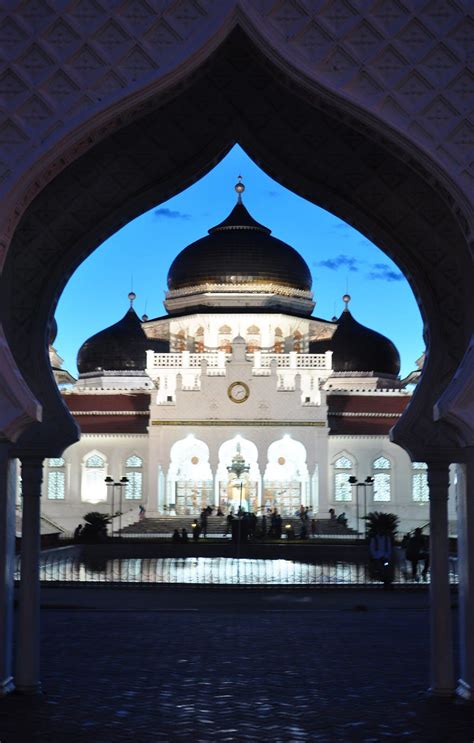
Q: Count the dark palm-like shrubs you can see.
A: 2